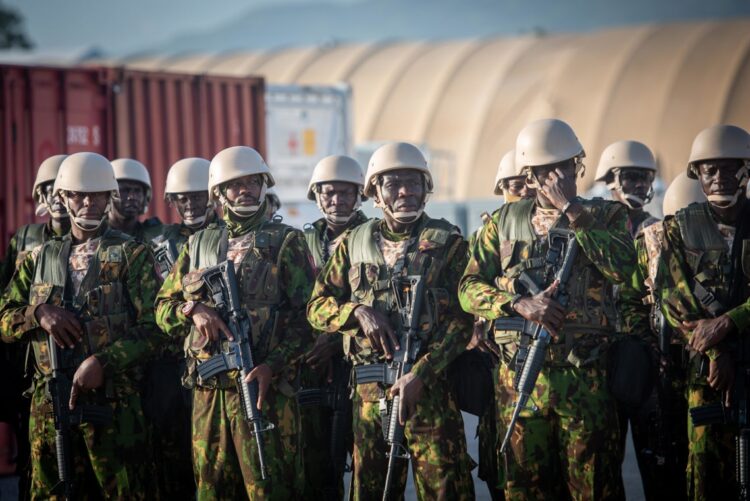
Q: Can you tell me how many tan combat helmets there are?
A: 12